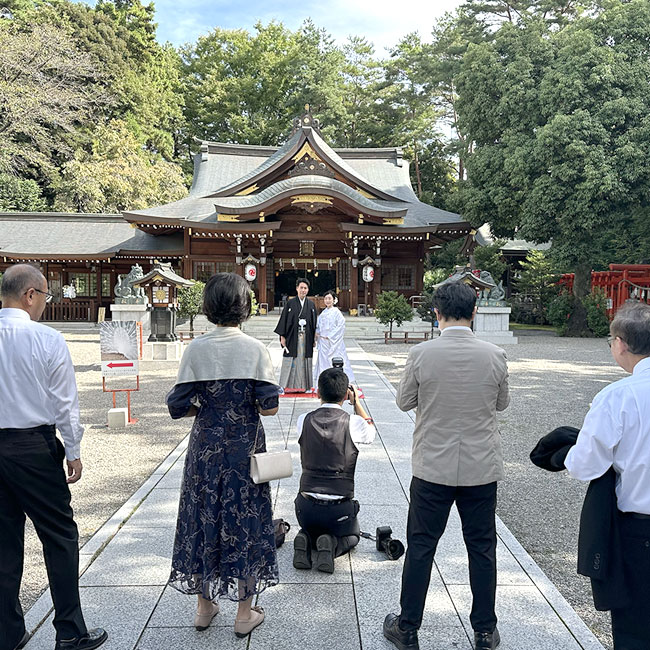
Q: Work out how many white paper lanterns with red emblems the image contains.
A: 2